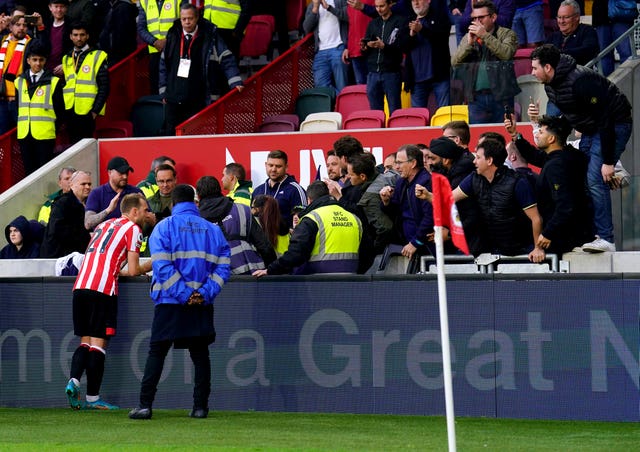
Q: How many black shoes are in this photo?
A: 2